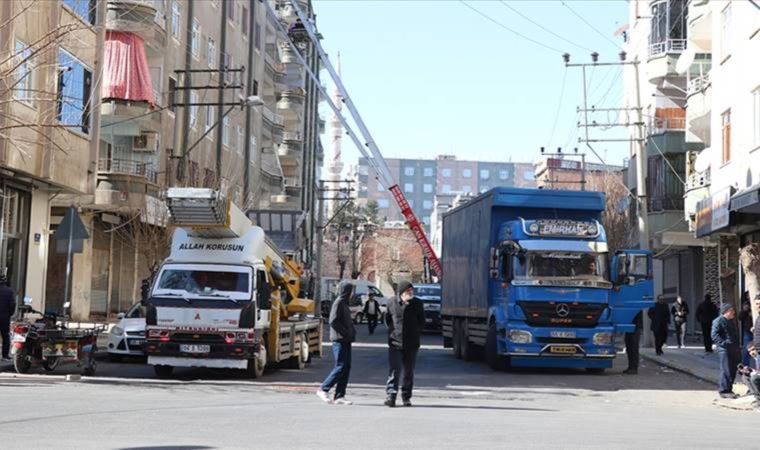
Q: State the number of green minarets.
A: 0